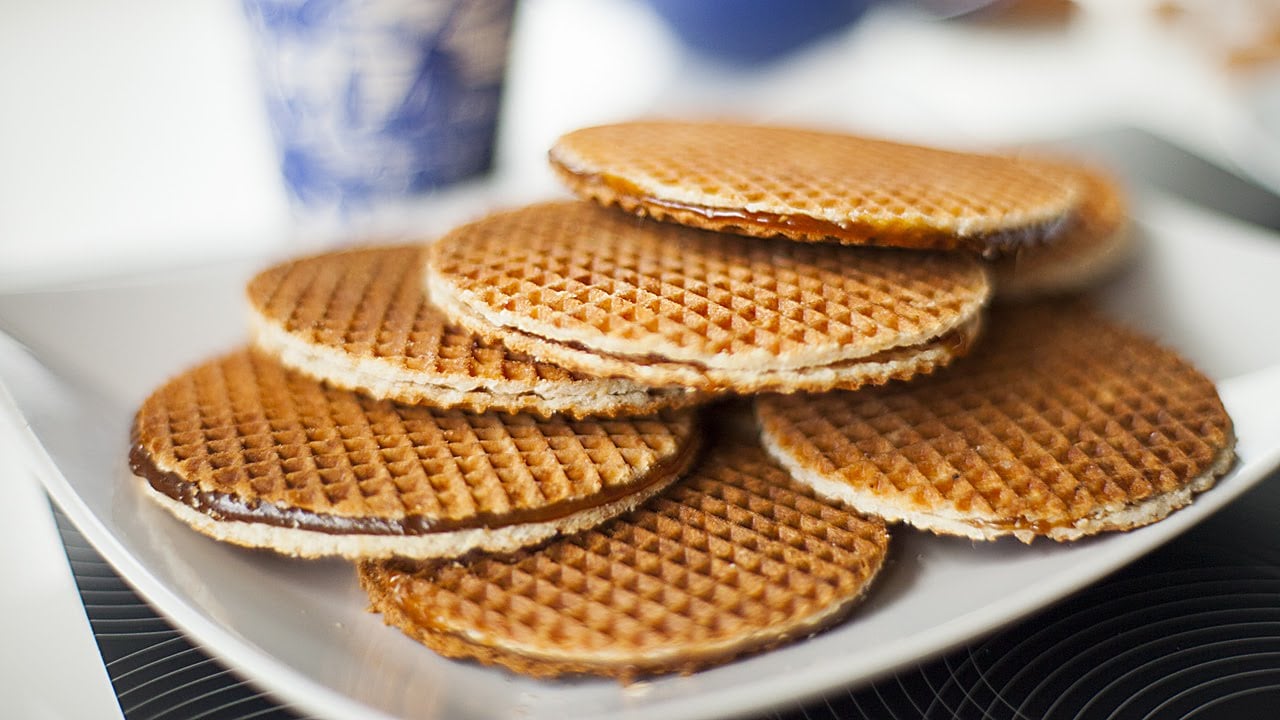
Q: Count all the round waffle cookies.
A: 7